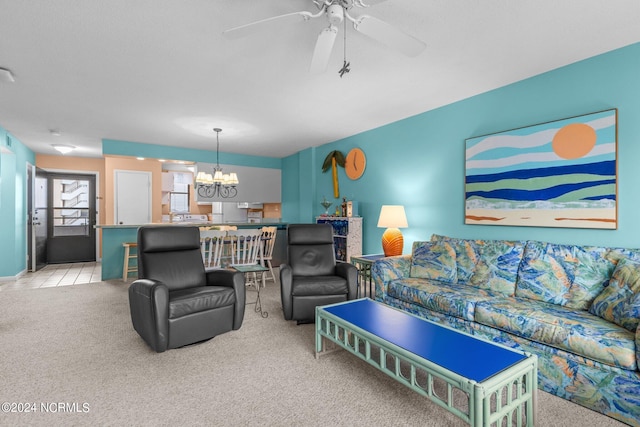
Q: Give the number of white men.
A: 0